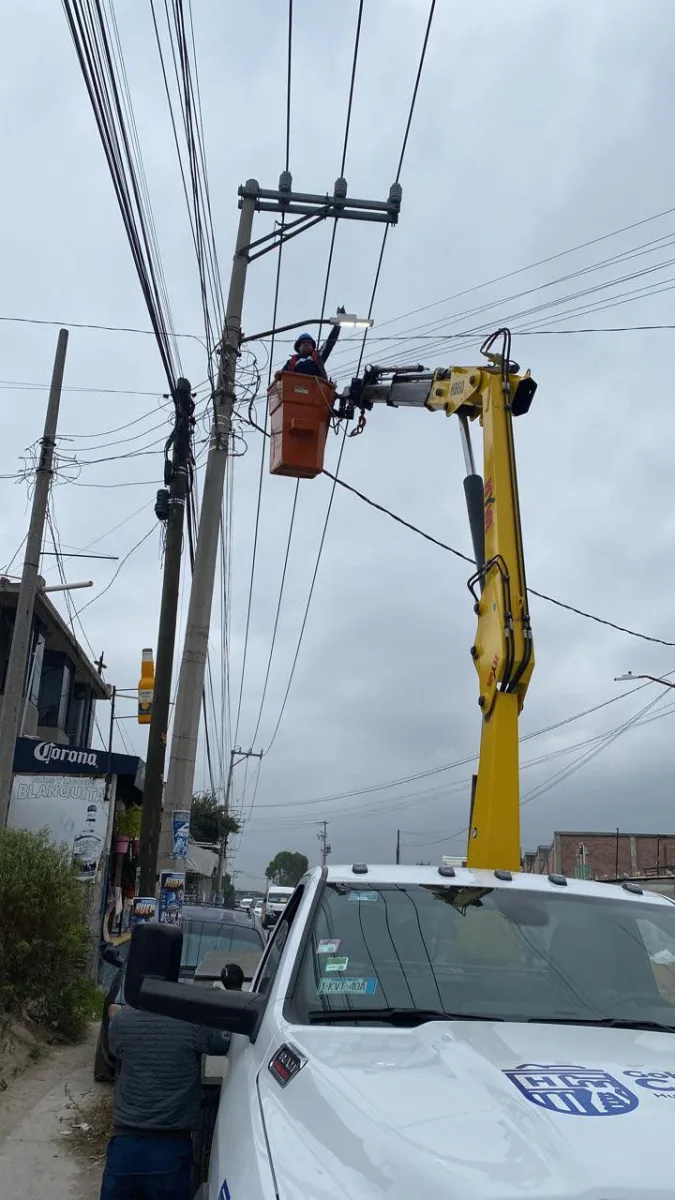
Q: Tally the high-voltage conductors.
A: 3